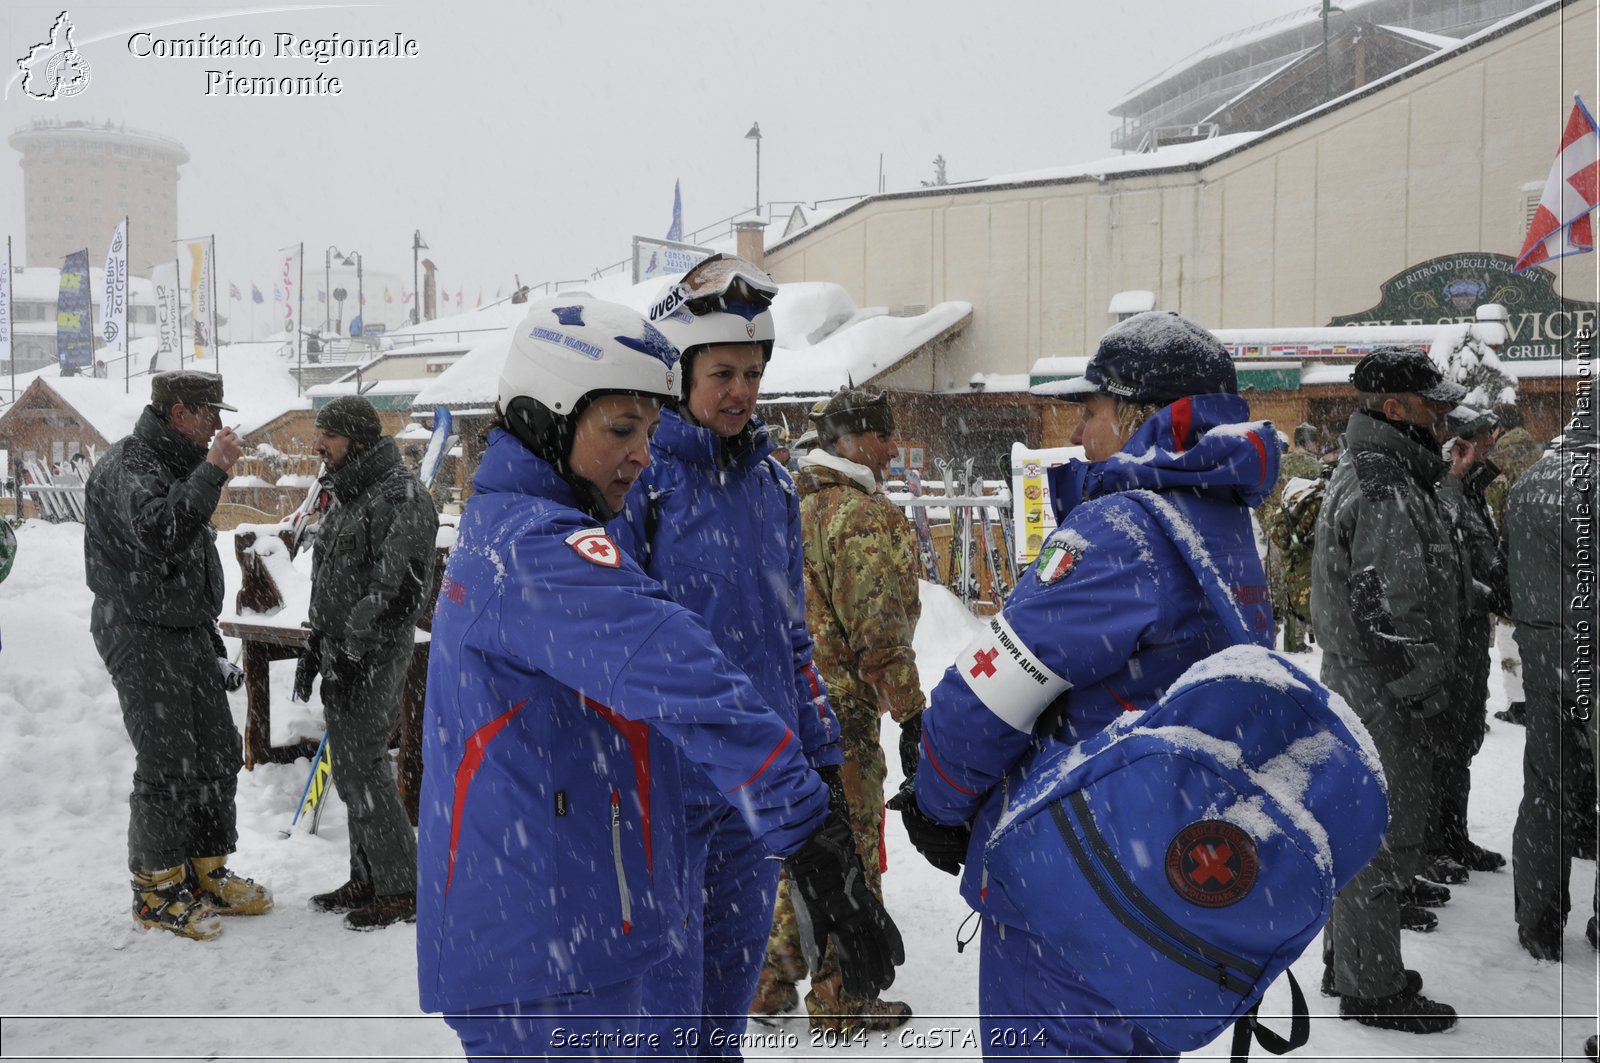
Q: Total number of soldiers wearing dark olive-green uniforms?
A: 5